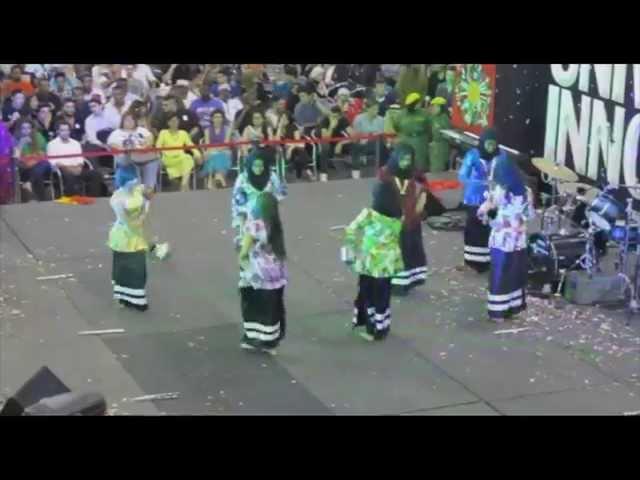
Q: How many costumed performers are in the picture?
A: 7